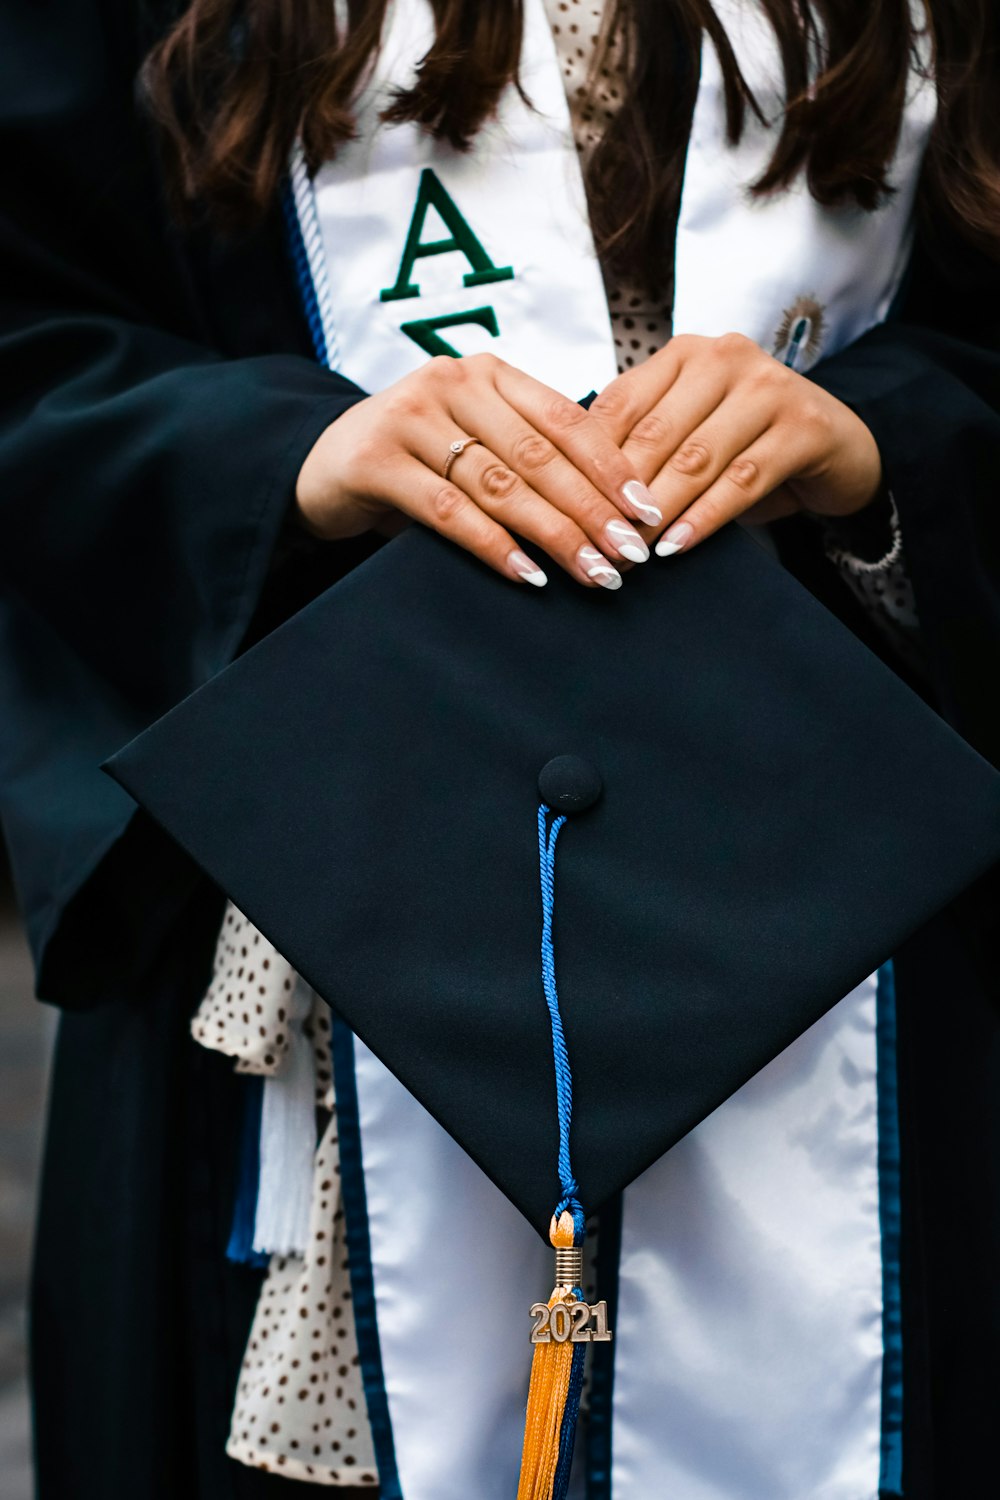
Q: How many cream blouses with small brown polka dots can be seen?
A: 1